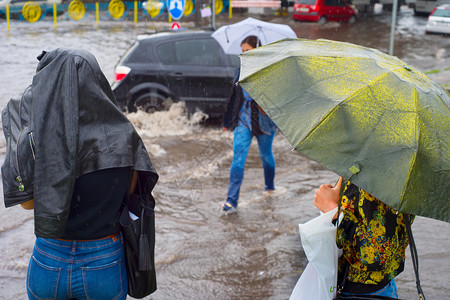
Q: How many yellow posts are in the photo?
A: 6